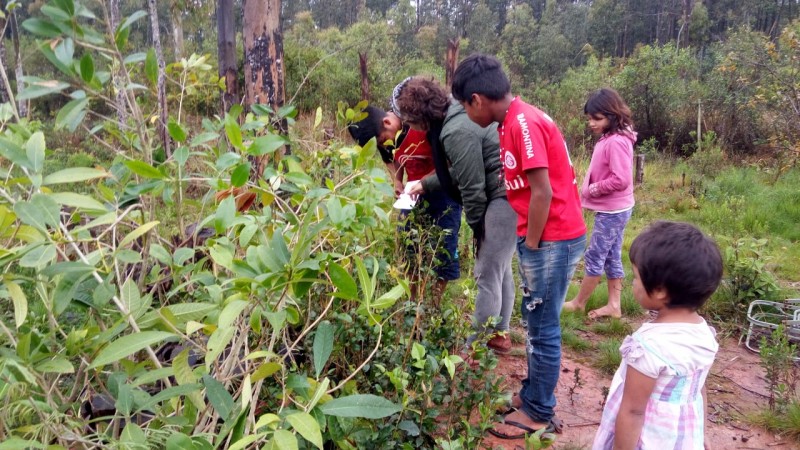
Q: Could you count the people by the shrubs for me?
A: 5